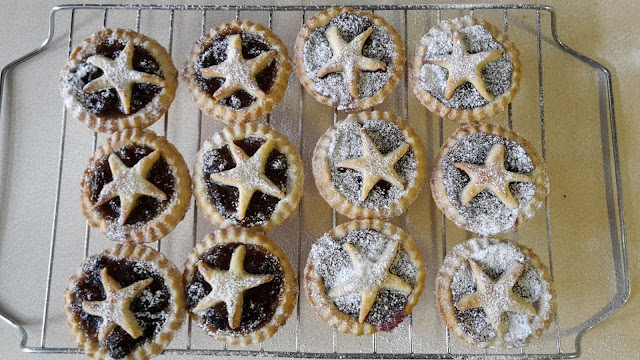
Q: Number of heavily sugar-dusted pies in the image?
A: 6